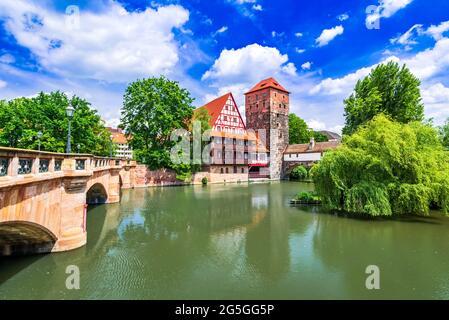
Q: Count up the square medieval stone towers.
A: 1